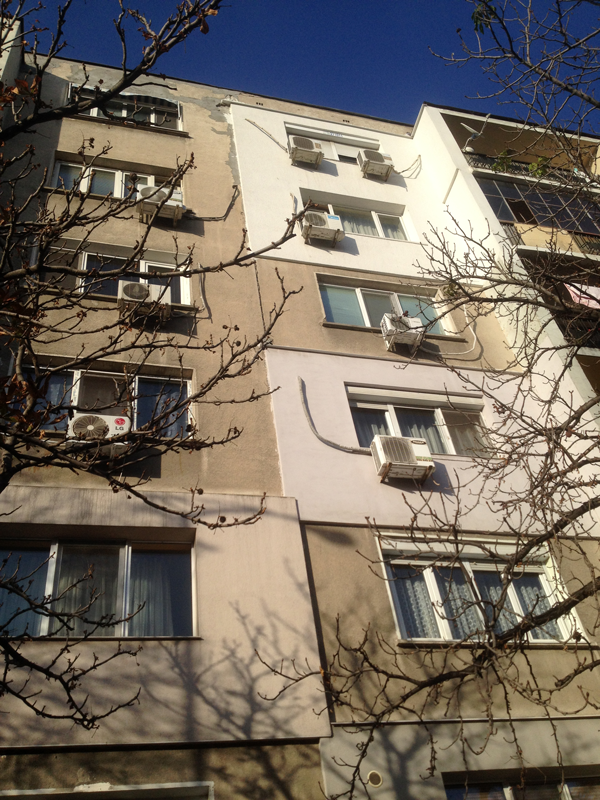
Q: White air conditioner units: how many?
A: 8